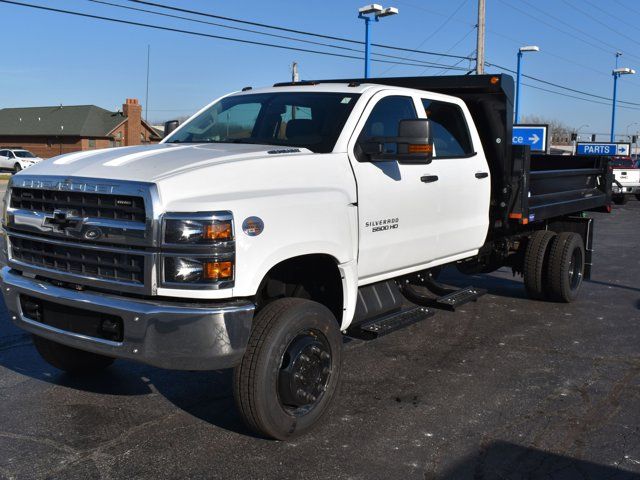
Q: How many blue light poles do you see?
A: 3